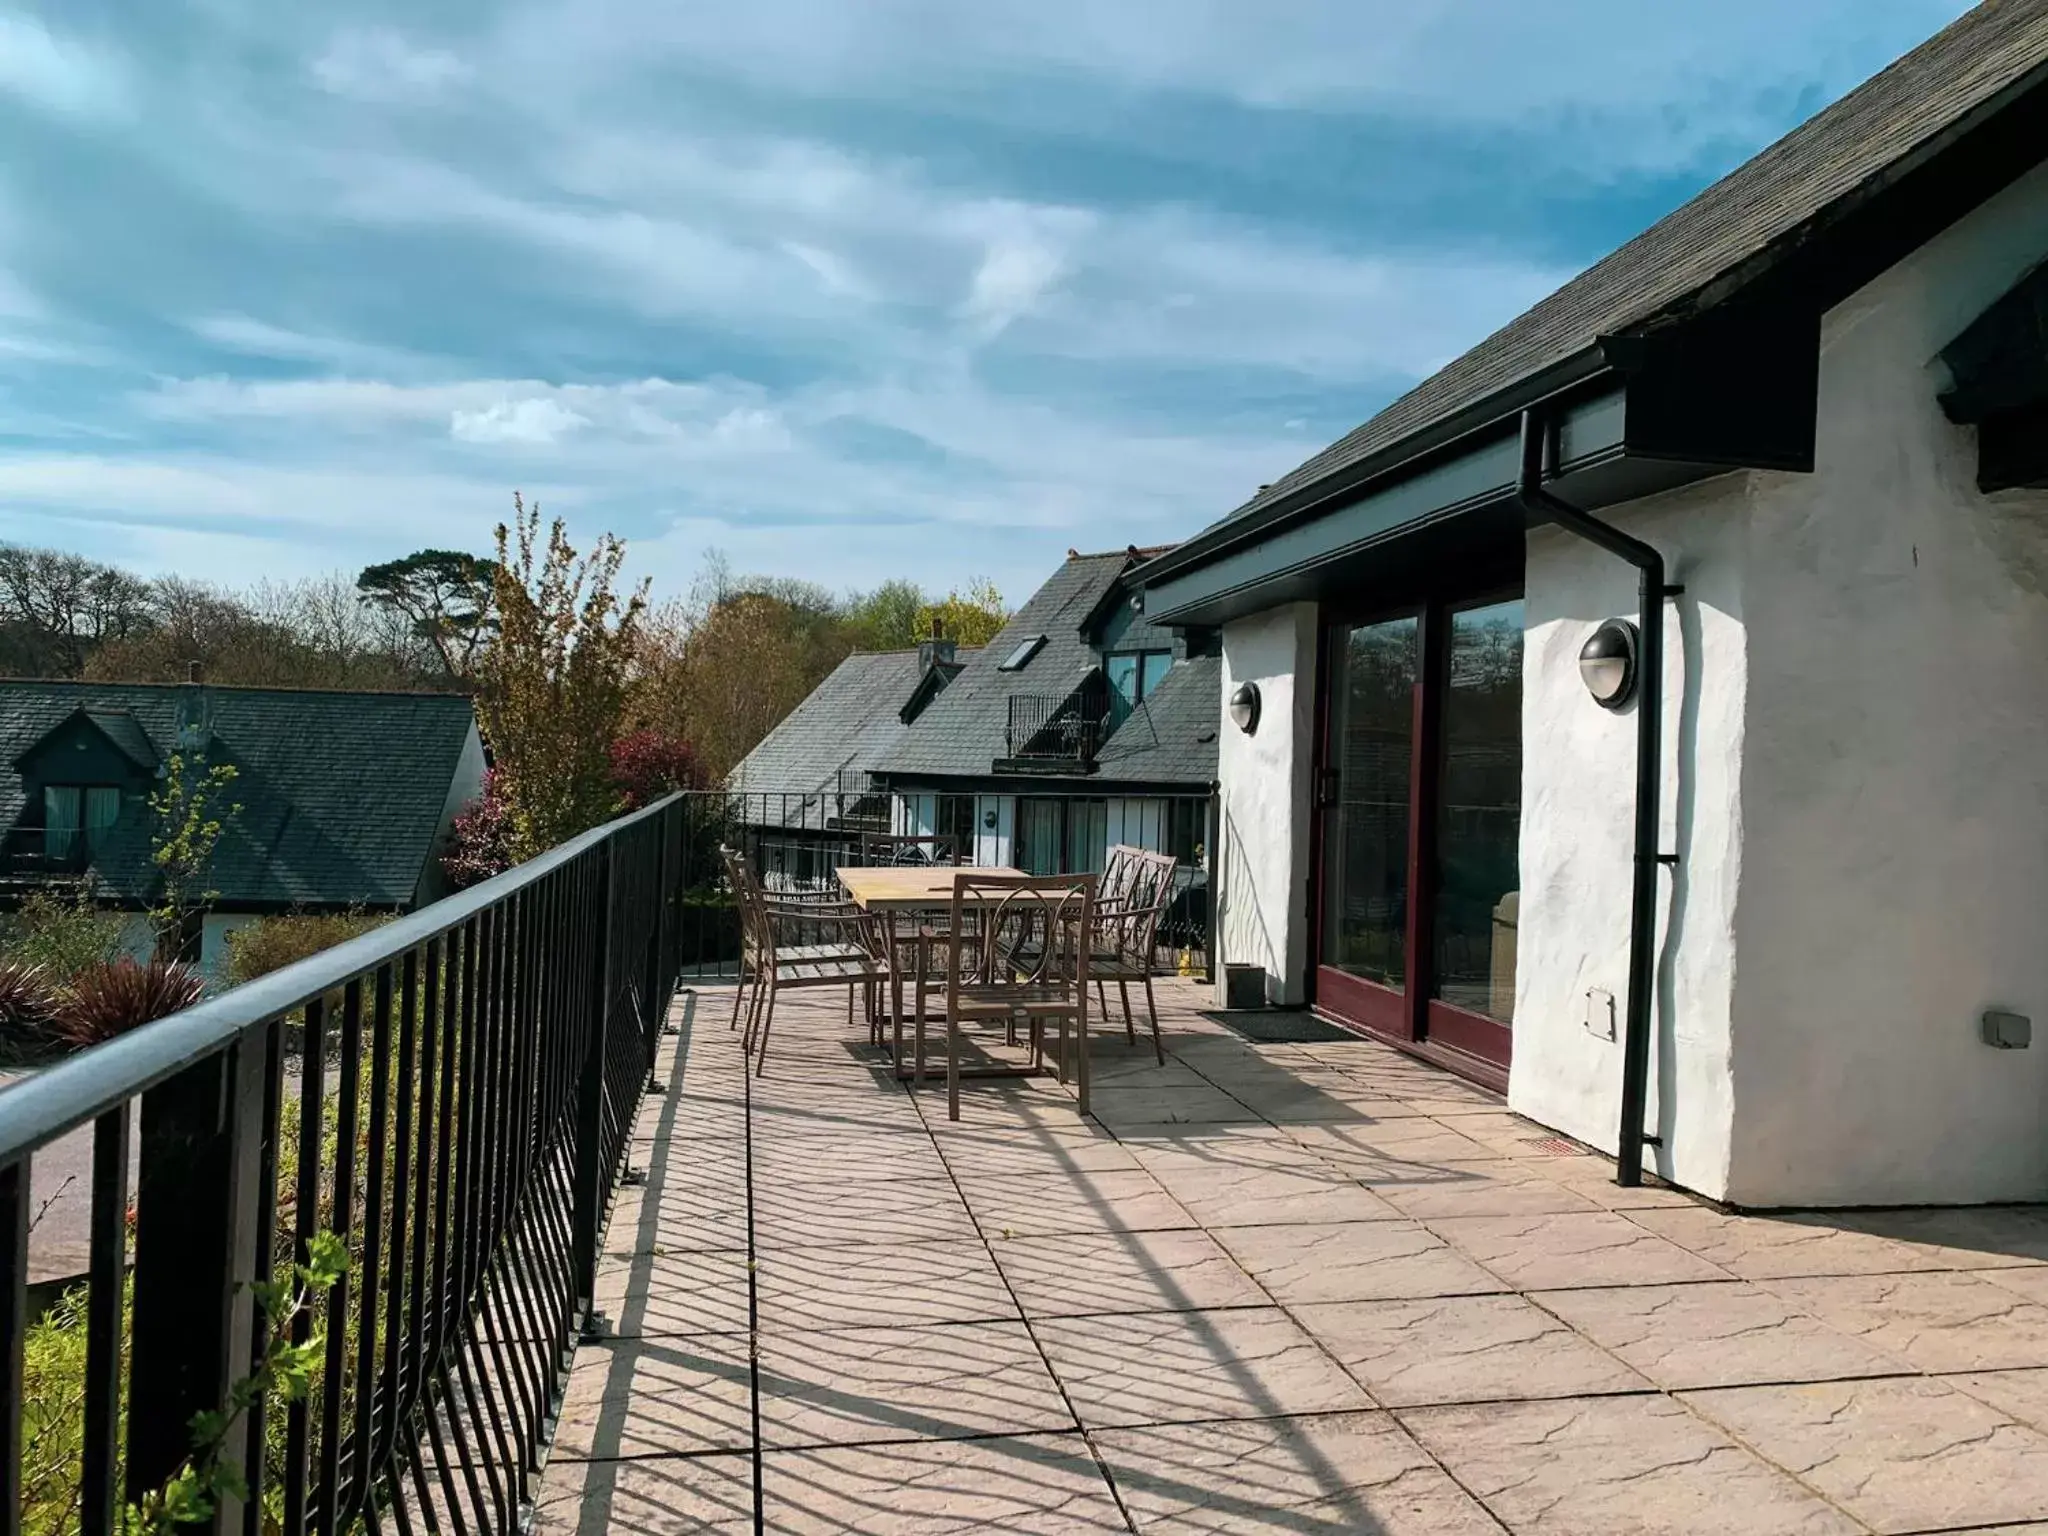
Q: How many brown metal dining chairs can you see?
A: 6